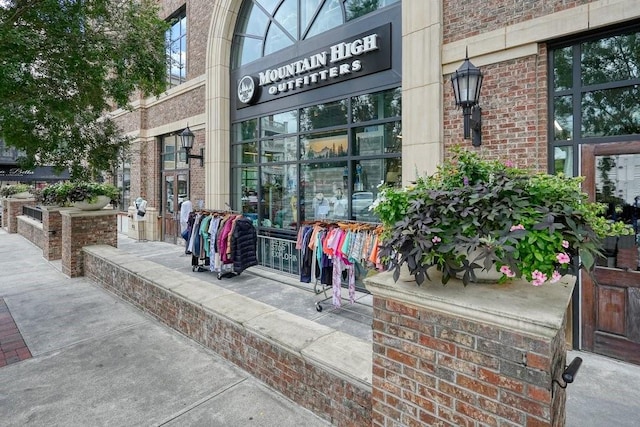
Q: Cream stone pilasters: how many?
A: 2